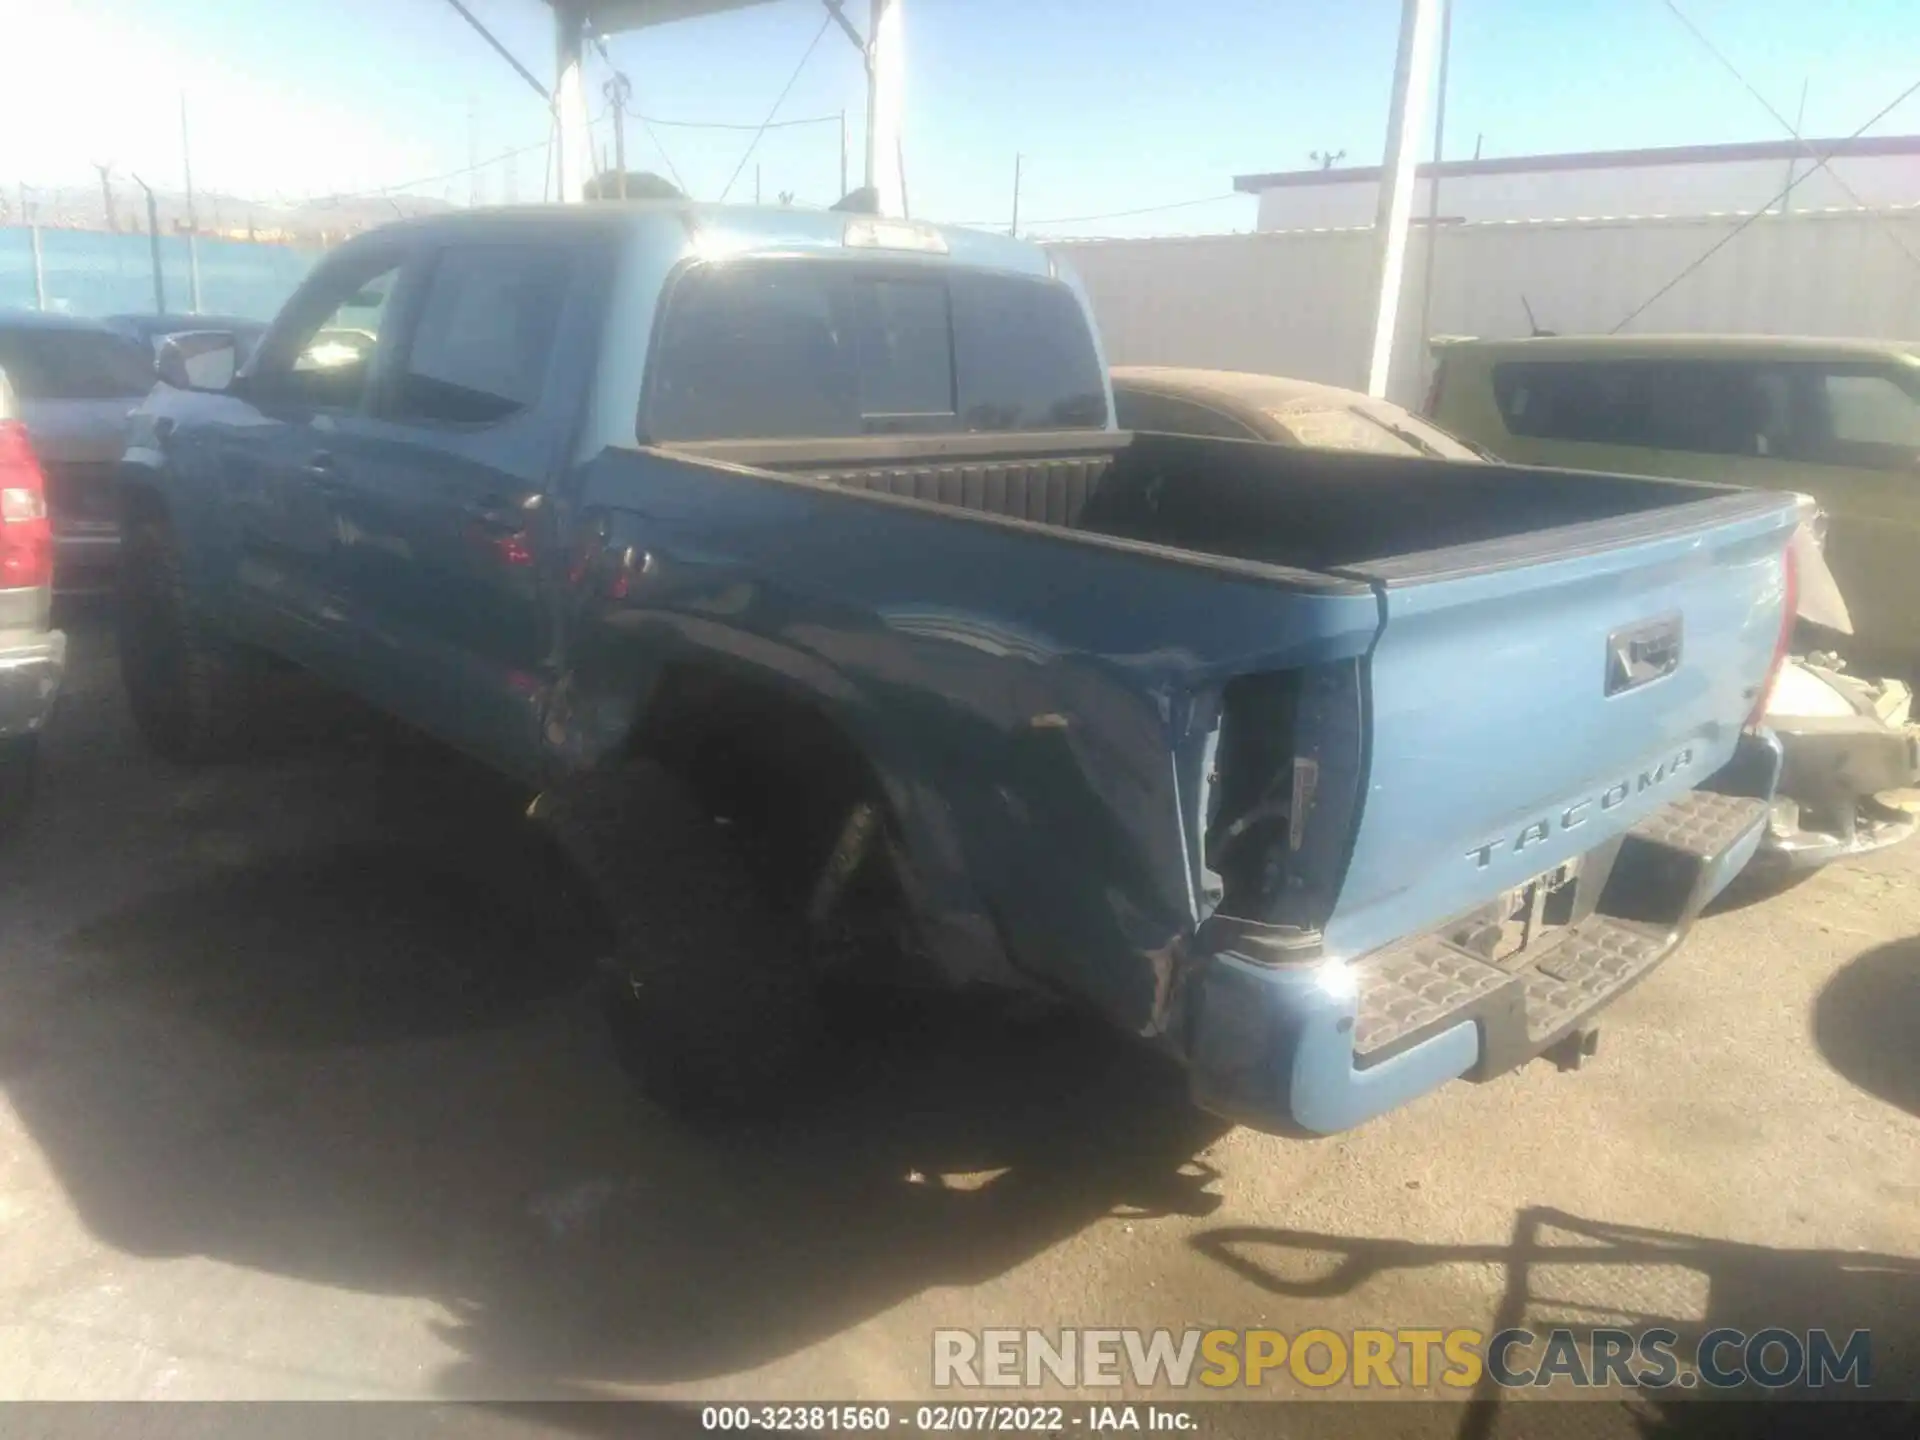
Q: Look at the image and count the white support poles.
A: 3